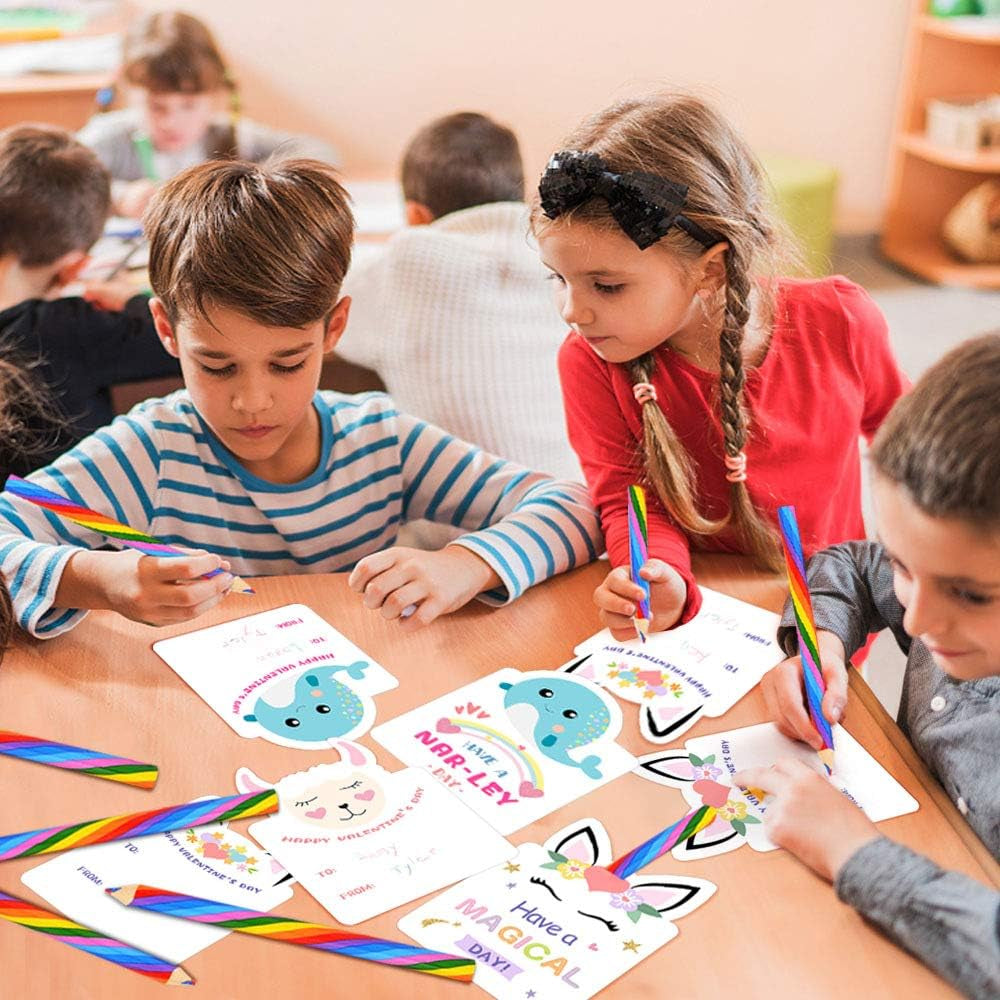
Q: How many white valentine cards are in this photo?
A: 7